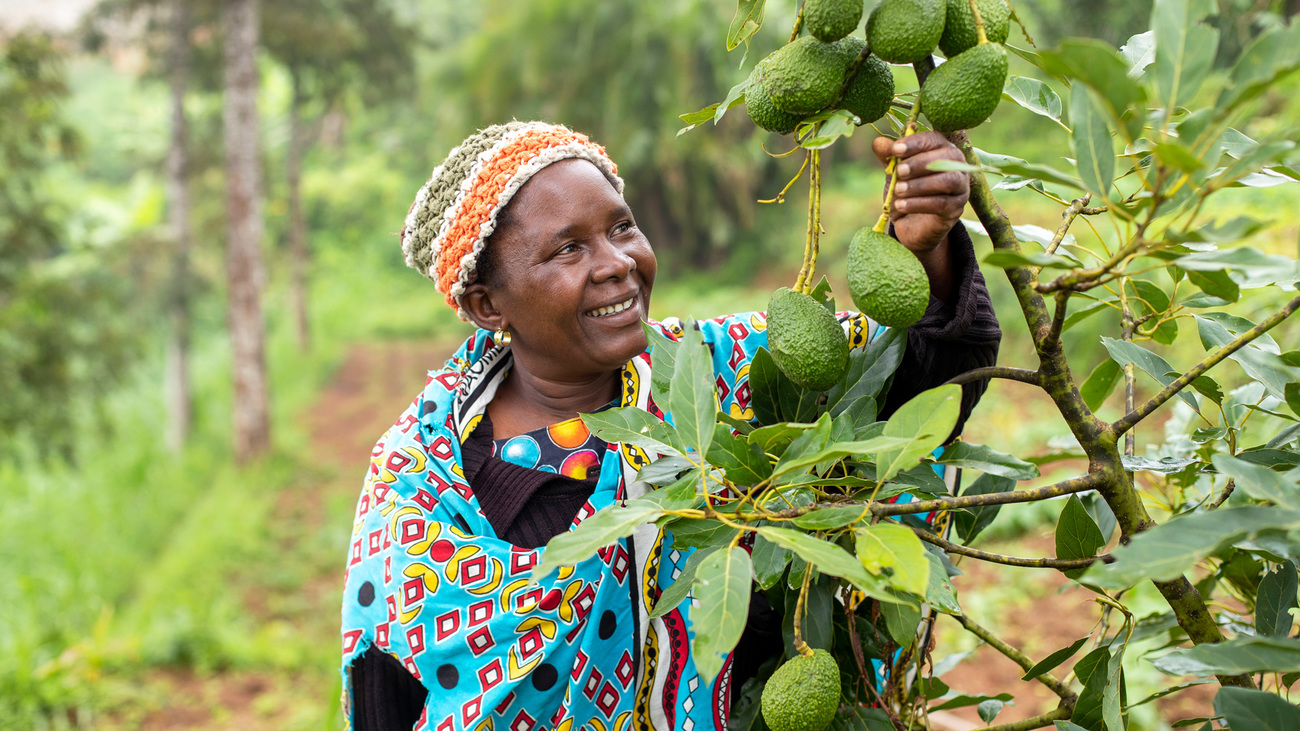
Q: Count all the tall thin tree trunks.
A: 3